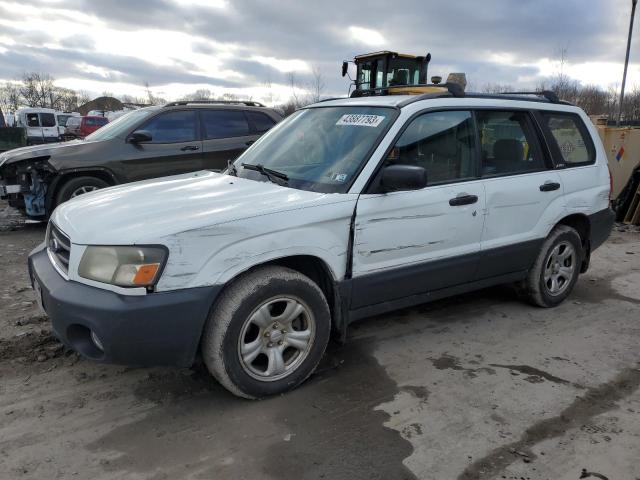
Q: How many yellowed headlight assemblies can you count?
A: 1